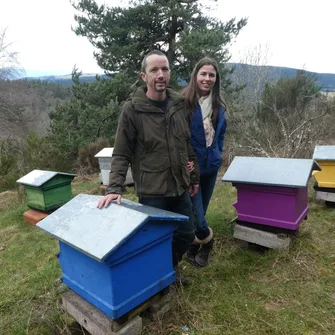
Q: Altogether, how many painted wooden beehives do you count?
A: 5